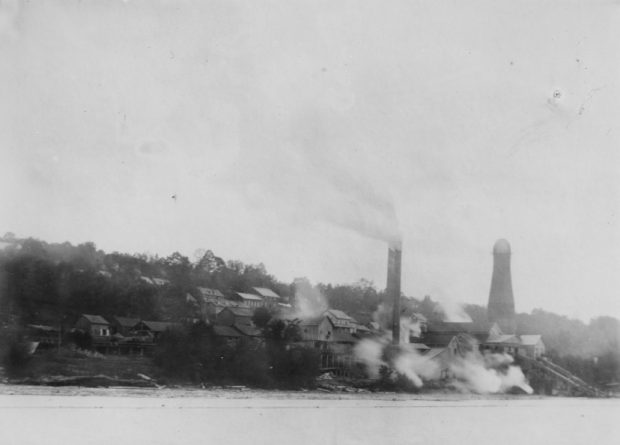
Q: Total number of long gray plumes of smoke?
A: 1